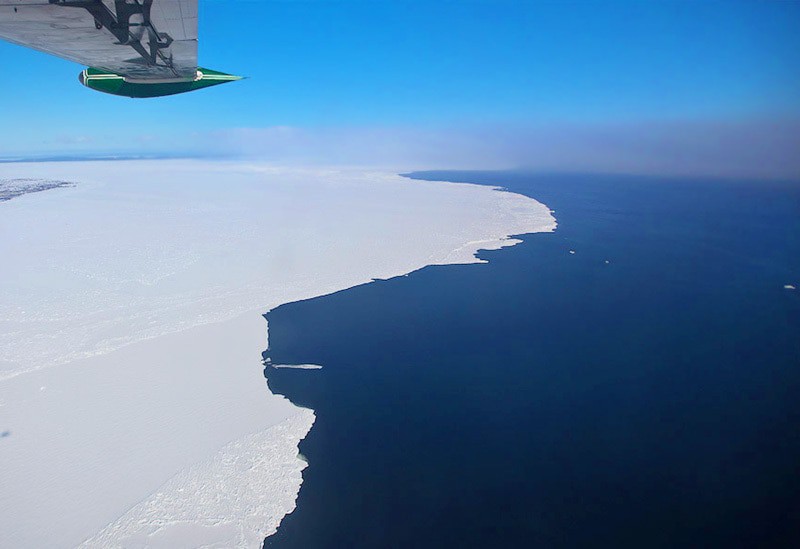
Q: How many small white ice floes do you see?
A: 4